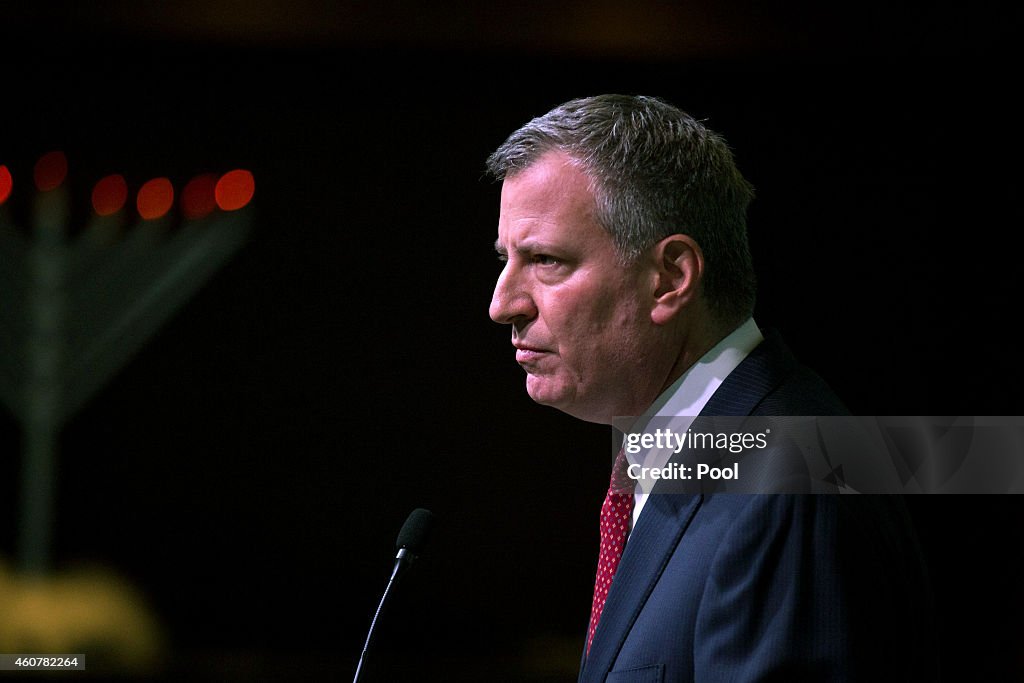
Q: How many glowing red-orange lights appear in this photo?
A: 6